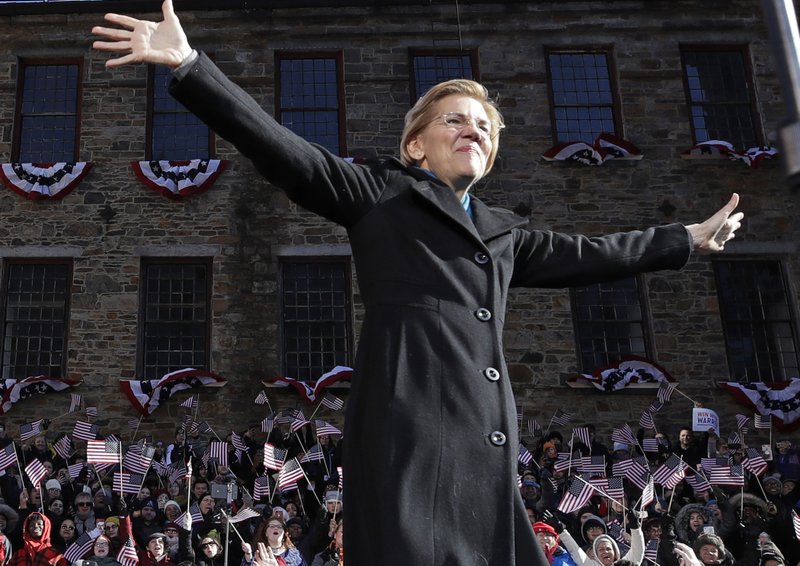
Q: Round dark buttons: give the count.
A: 4